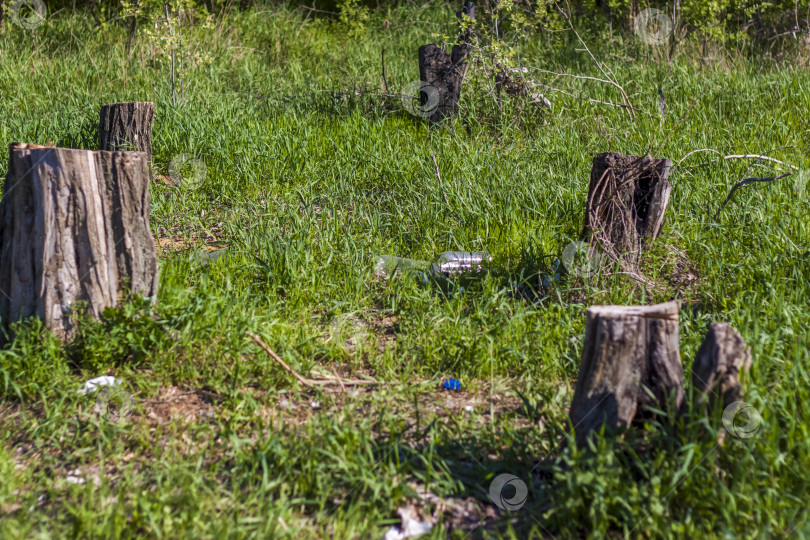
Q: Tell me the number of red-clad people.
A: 0